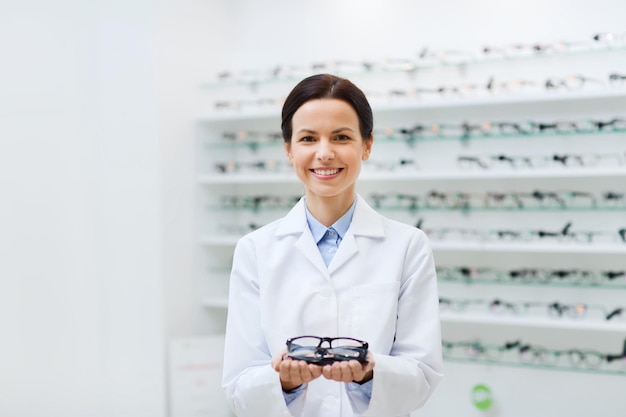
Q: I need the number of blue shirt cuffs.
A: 2